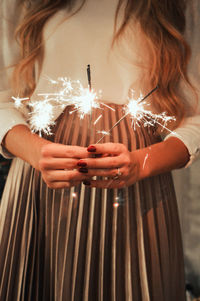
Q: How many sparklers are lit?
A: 3